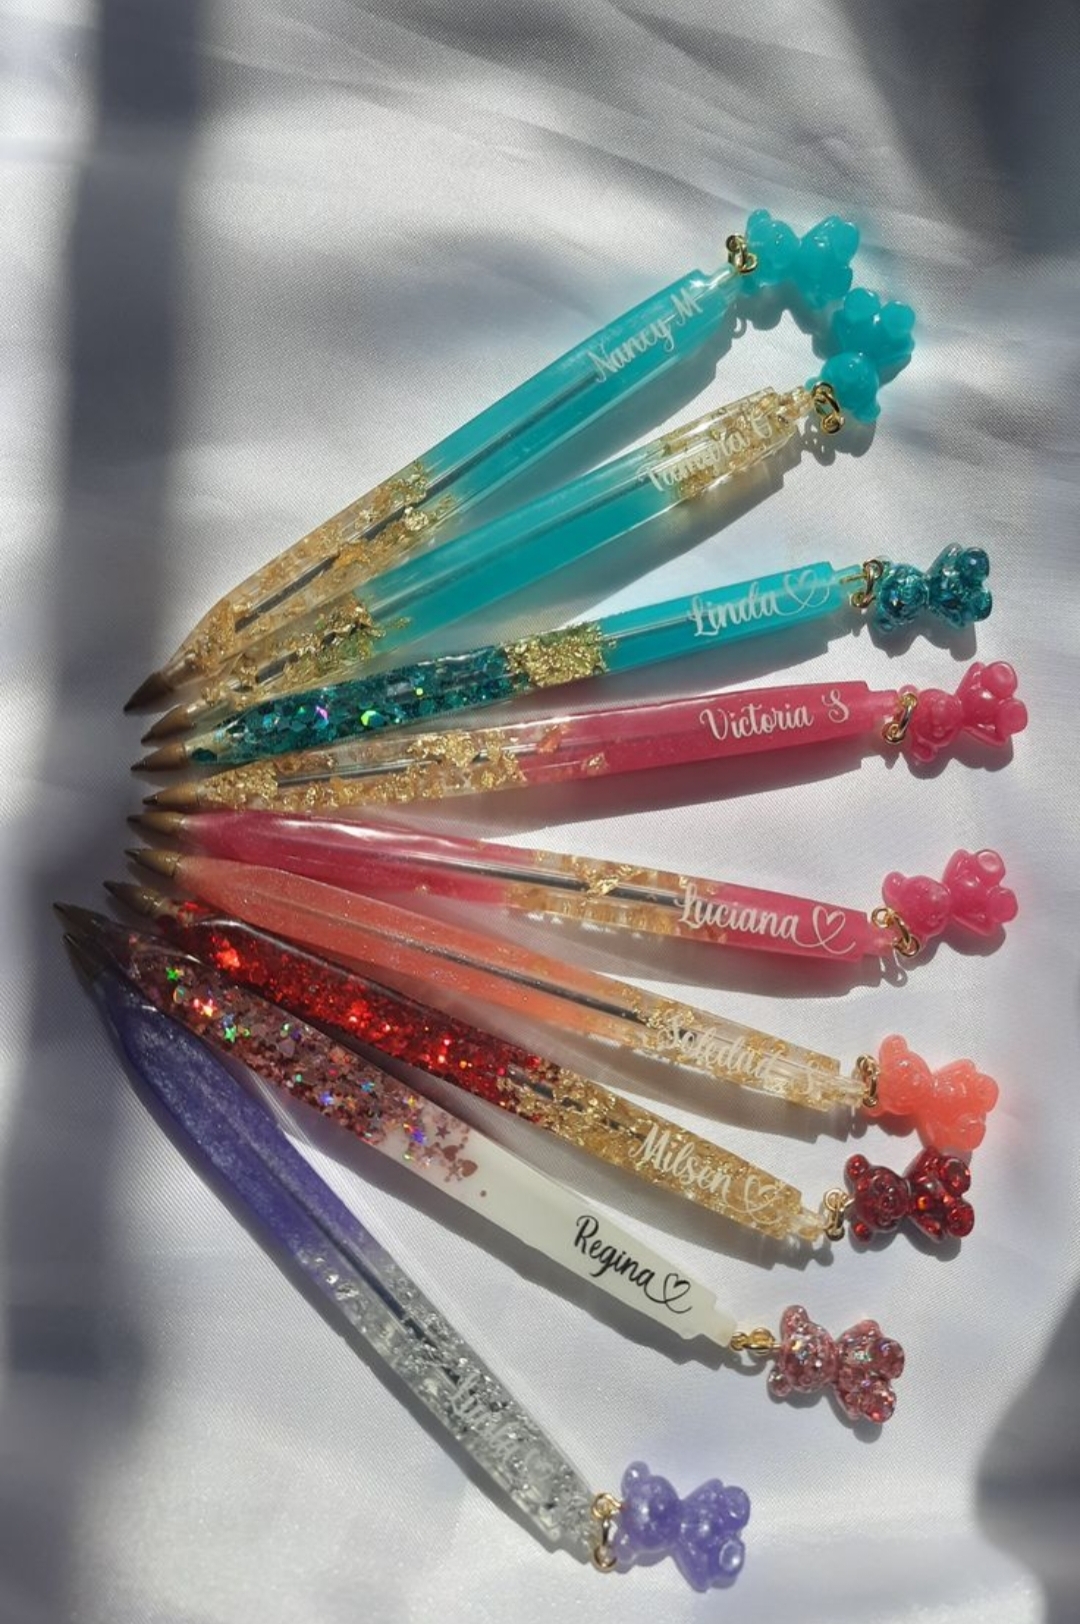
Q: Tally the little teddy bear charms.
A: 9